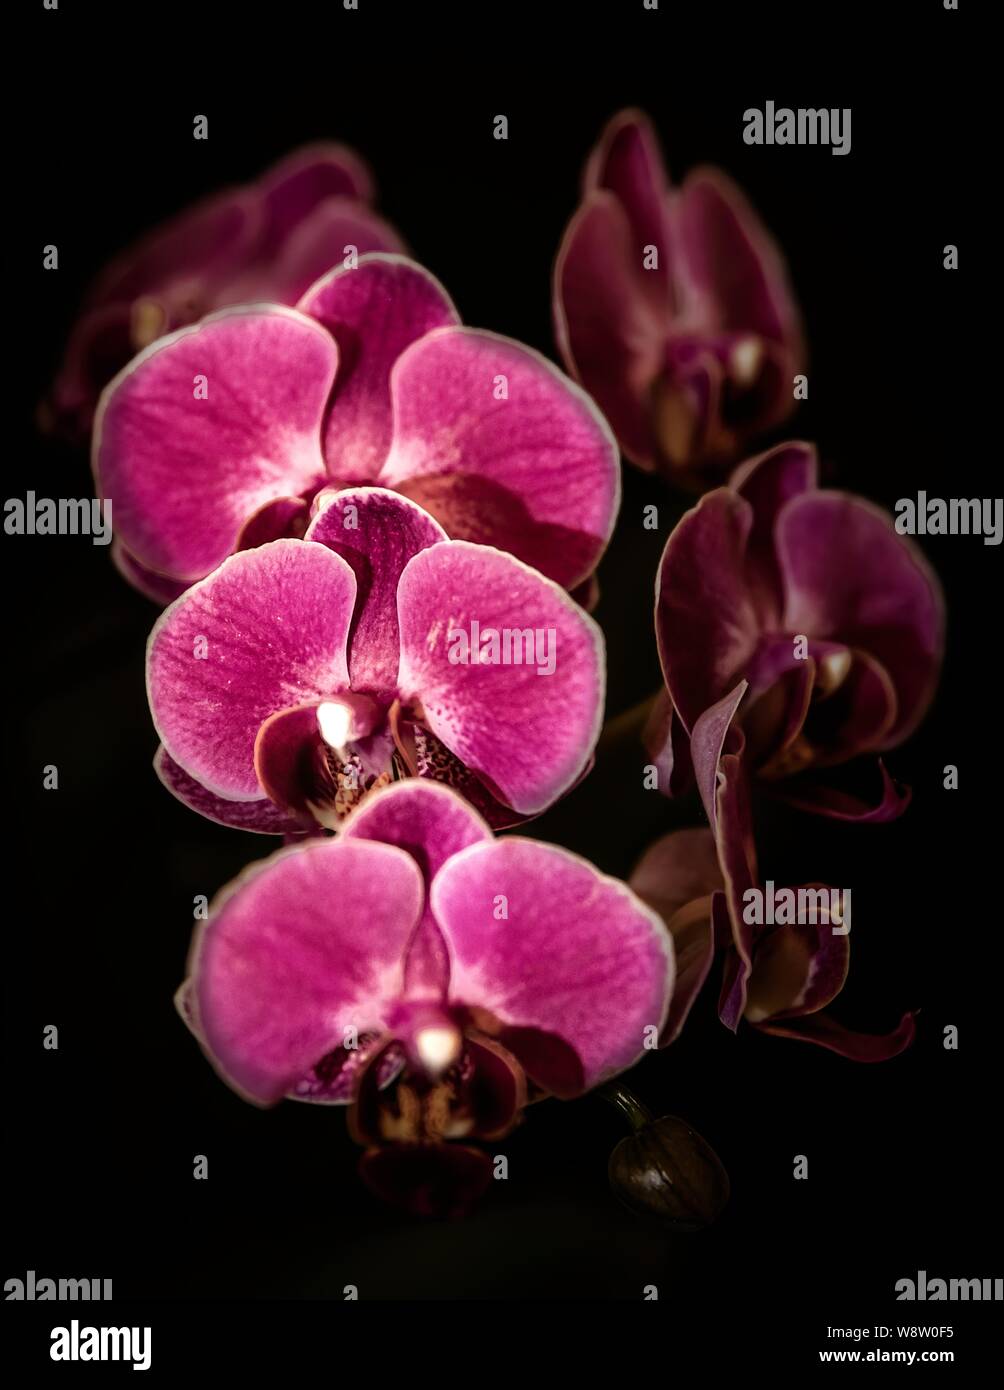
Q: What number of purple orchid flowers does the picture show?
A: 7